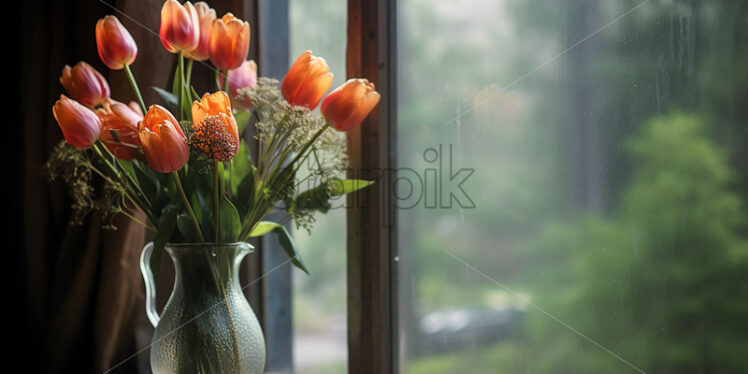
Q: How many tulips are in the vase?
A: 12